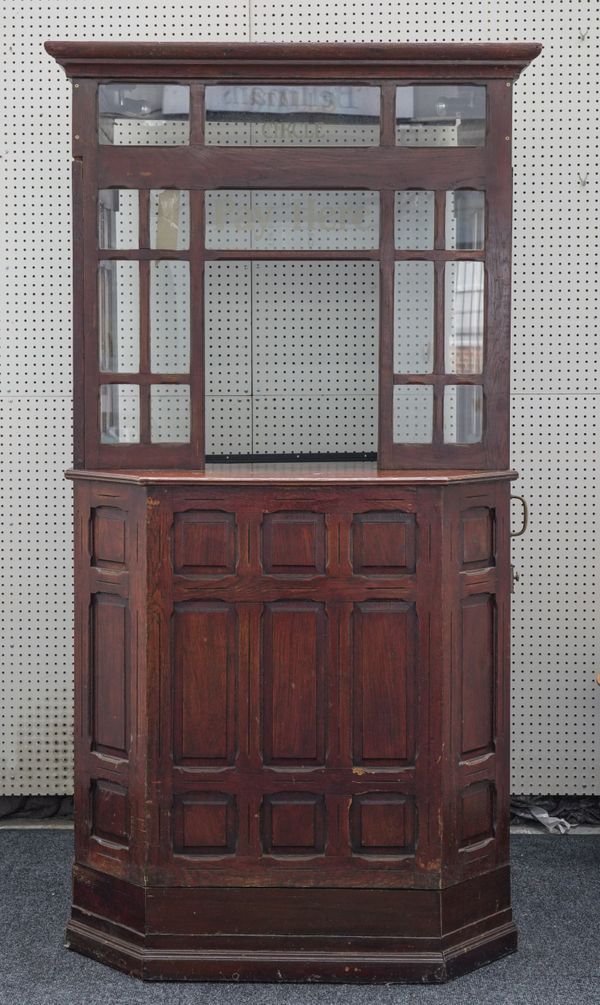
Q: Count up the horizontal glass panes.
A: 4